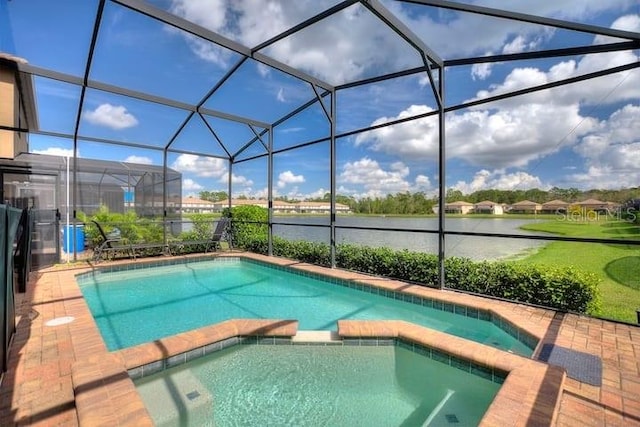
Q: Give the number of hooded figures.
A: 0